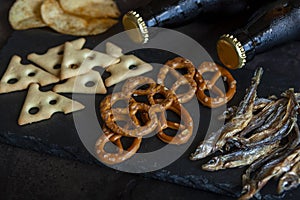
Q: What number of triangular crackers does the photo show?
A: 6